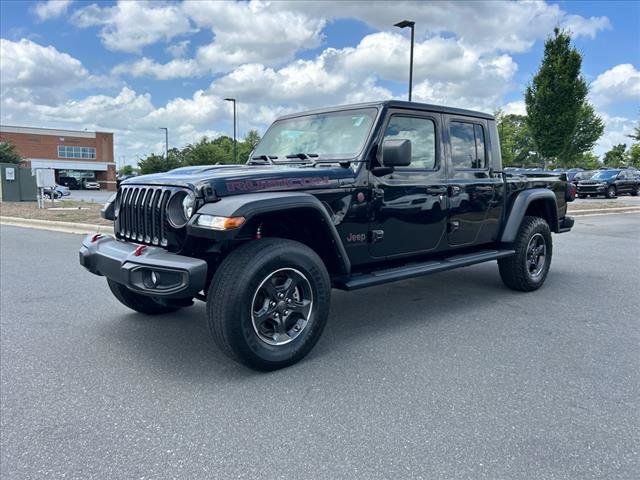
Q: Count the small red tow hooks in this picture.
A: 2